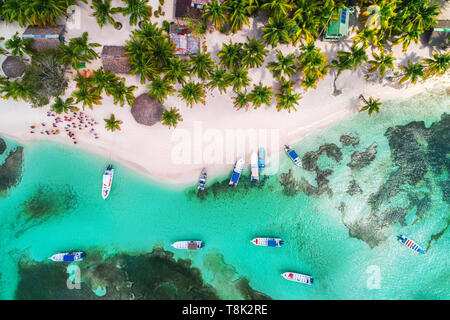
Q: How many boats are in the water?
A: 11